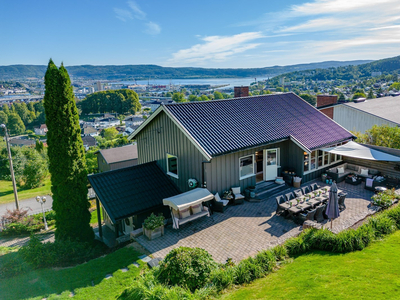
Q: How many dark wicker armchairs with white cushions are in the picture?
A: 2